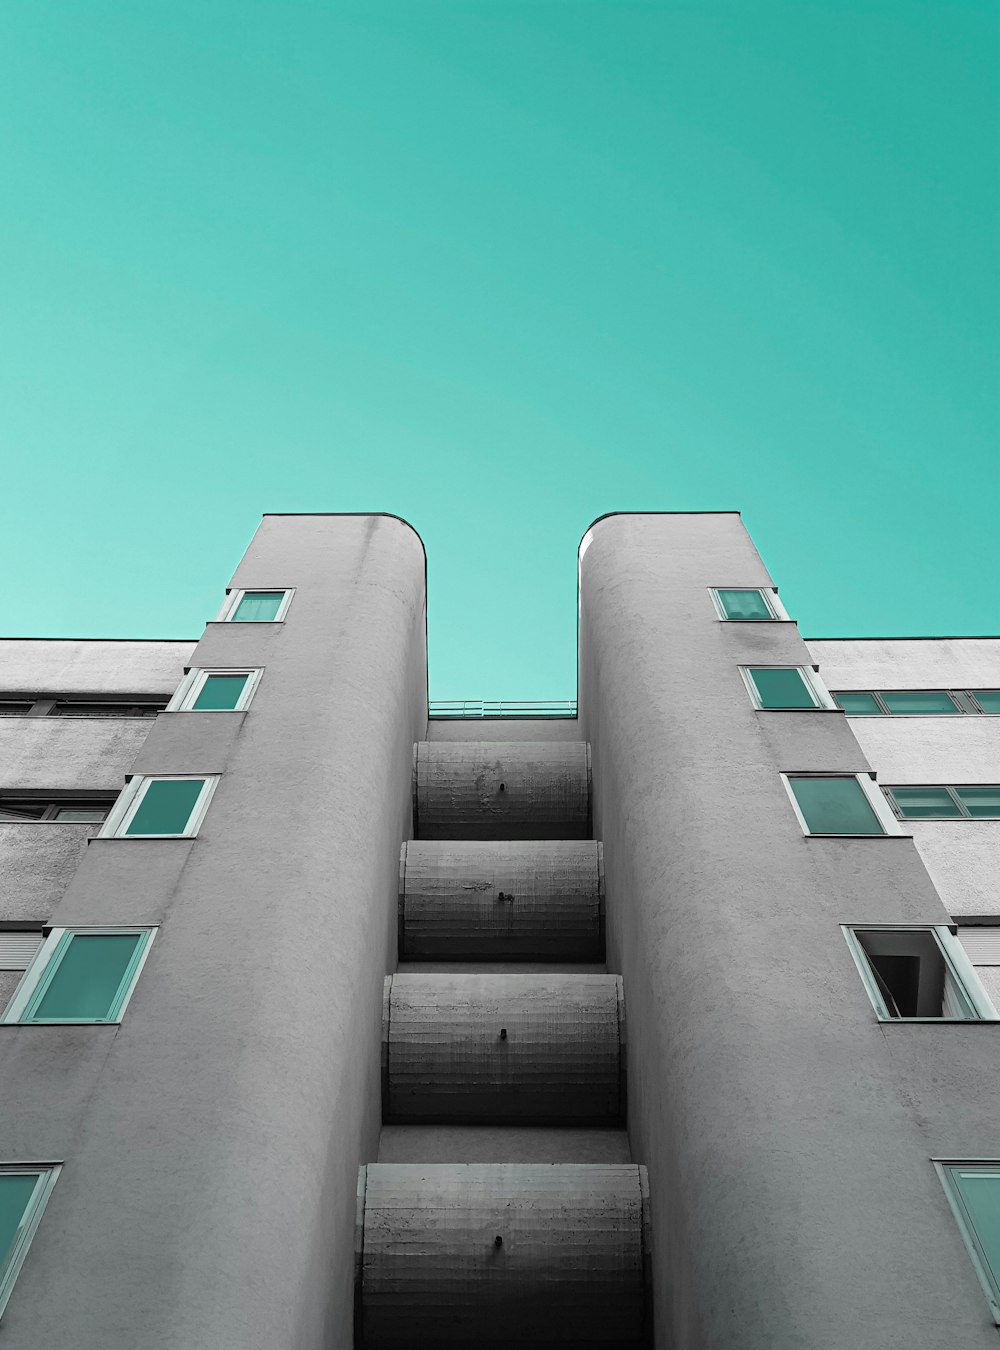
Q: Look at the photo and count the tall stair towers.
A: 2